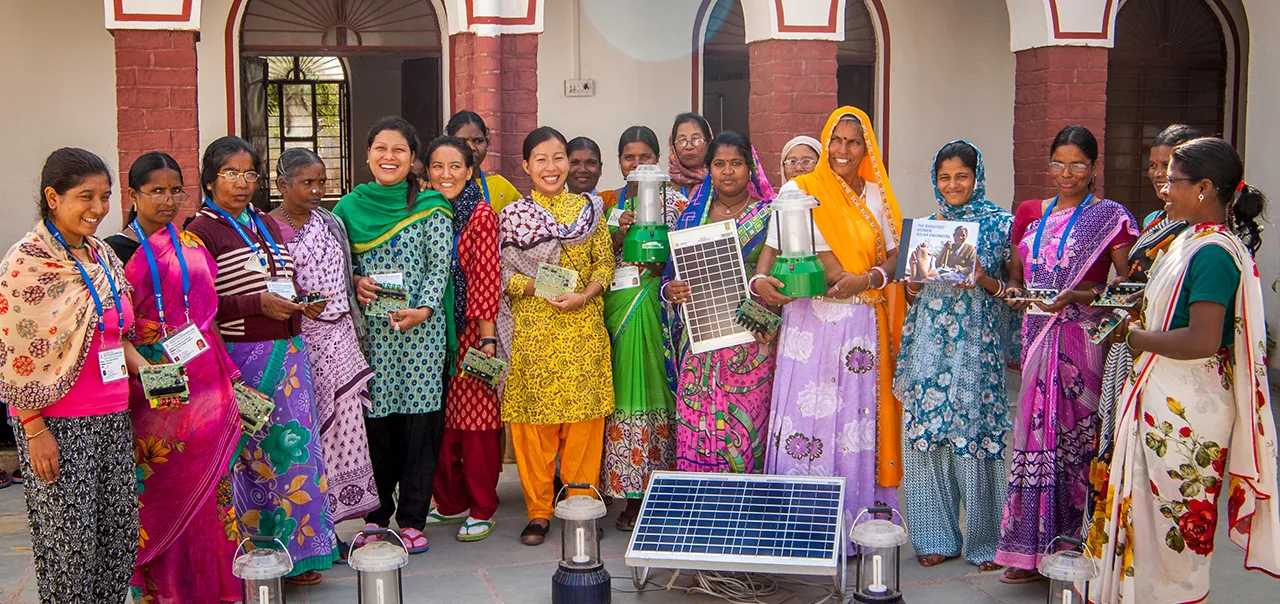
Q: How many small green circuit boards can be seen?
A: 10